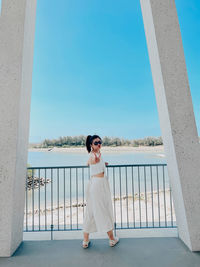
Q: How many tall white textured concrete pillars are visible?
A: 2